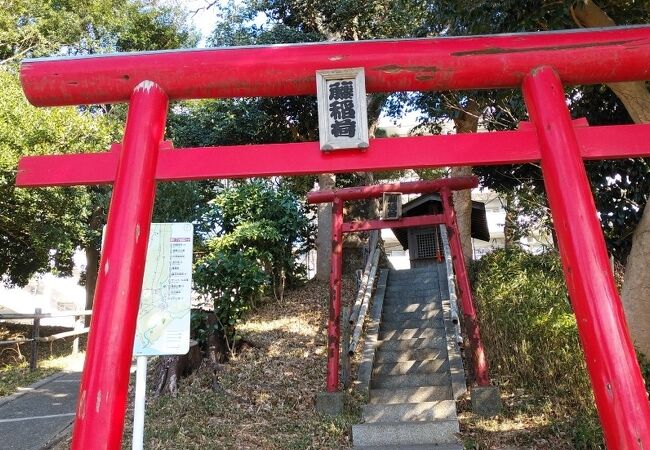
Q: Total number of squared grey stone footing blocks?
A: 2